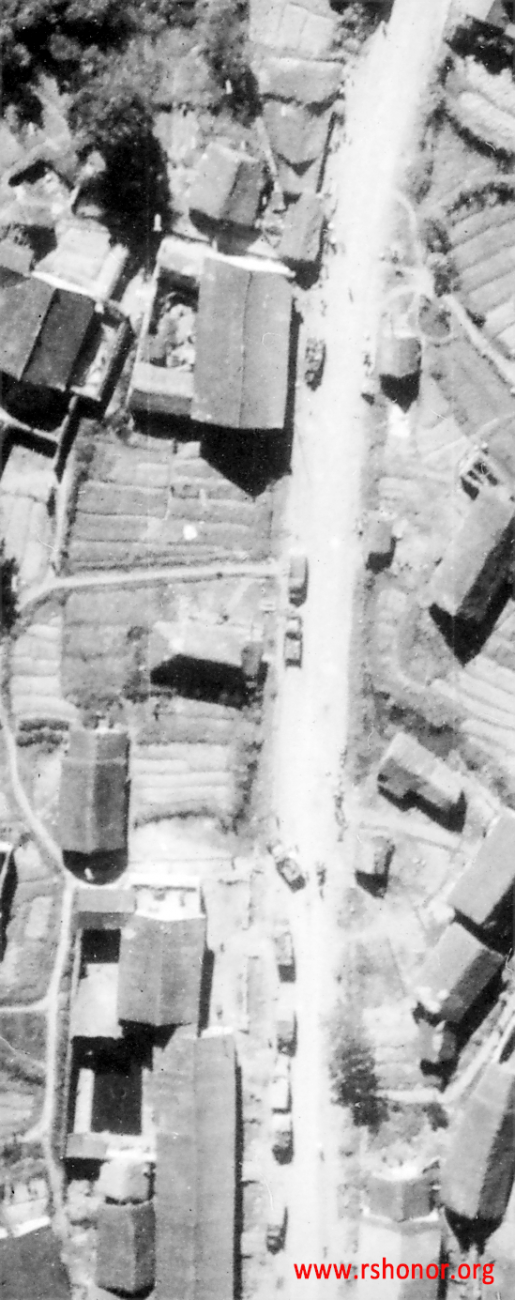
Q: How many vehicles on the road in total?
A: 9